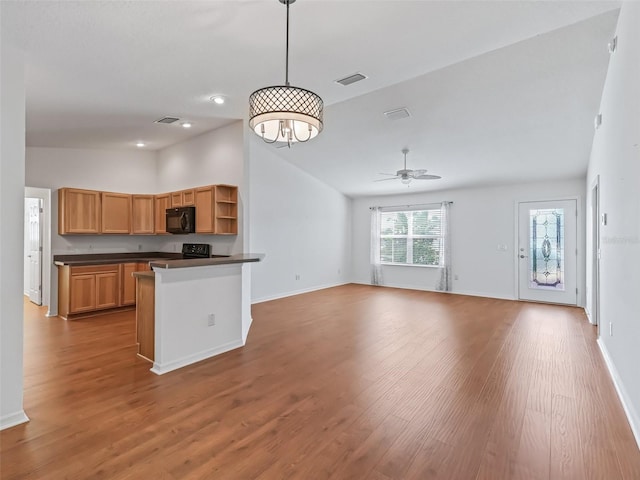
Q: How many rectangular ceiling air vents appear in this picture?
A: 3